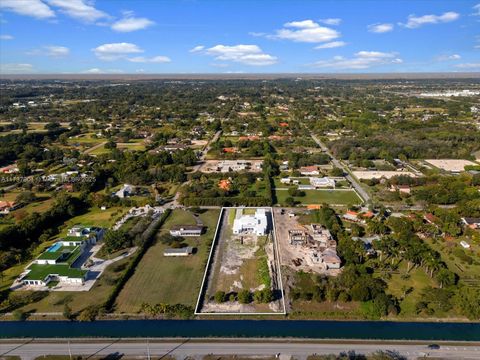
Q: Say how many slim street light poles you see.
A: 2